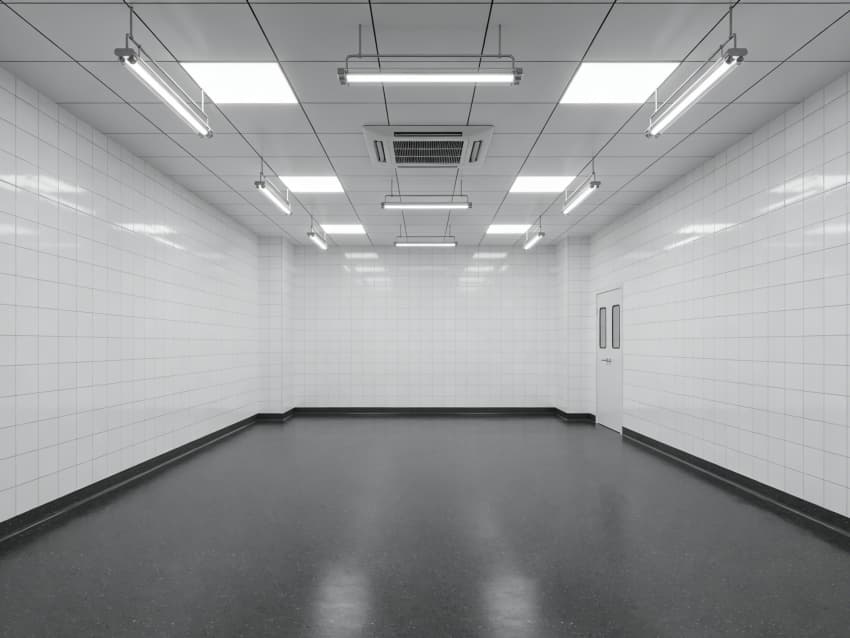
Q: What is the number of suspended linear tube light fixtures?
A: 9